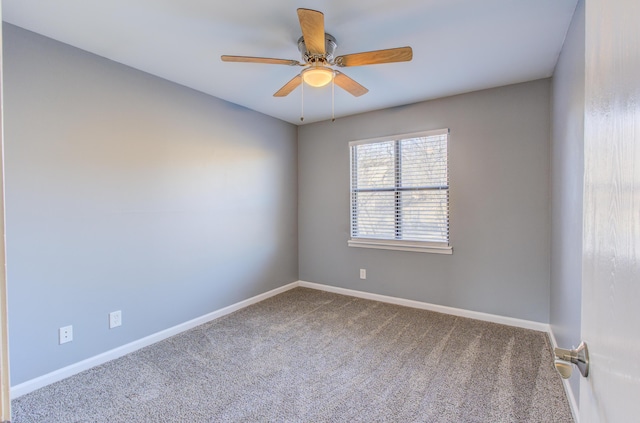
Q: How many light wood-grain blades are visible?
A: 5